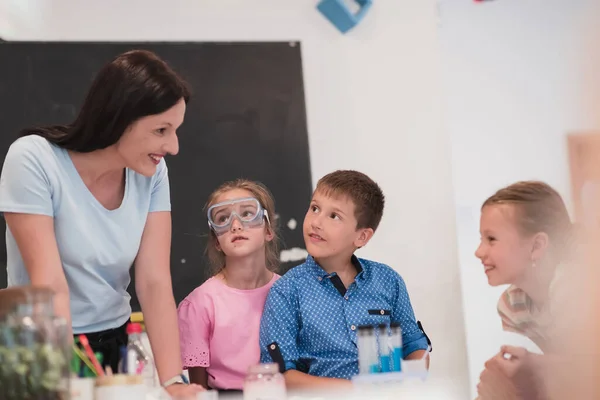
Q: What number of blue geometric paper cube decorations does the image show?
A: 1